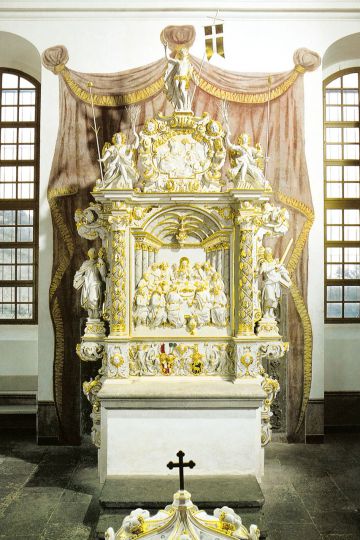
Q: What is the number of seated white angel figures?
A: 2